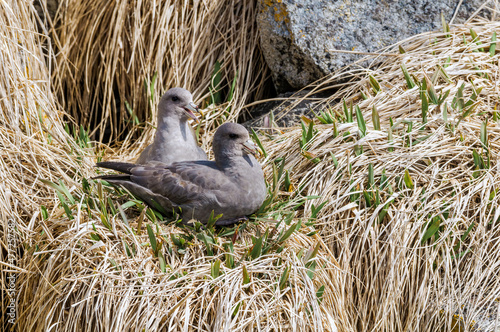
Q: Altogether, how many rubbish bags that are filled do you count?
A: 0